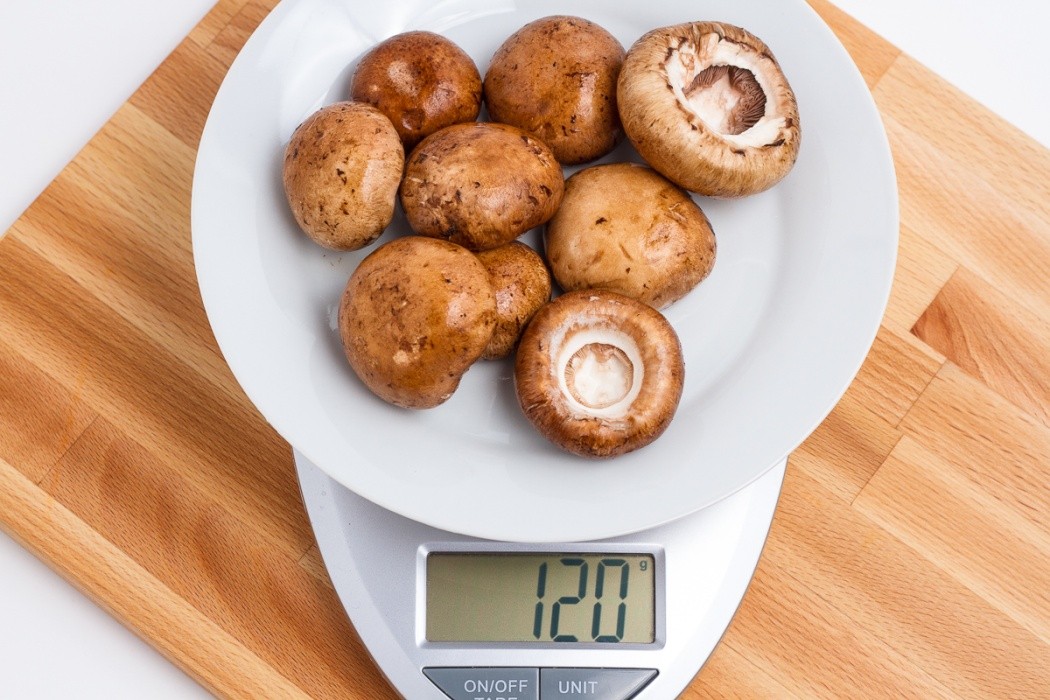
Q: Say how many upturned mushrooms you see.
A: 2